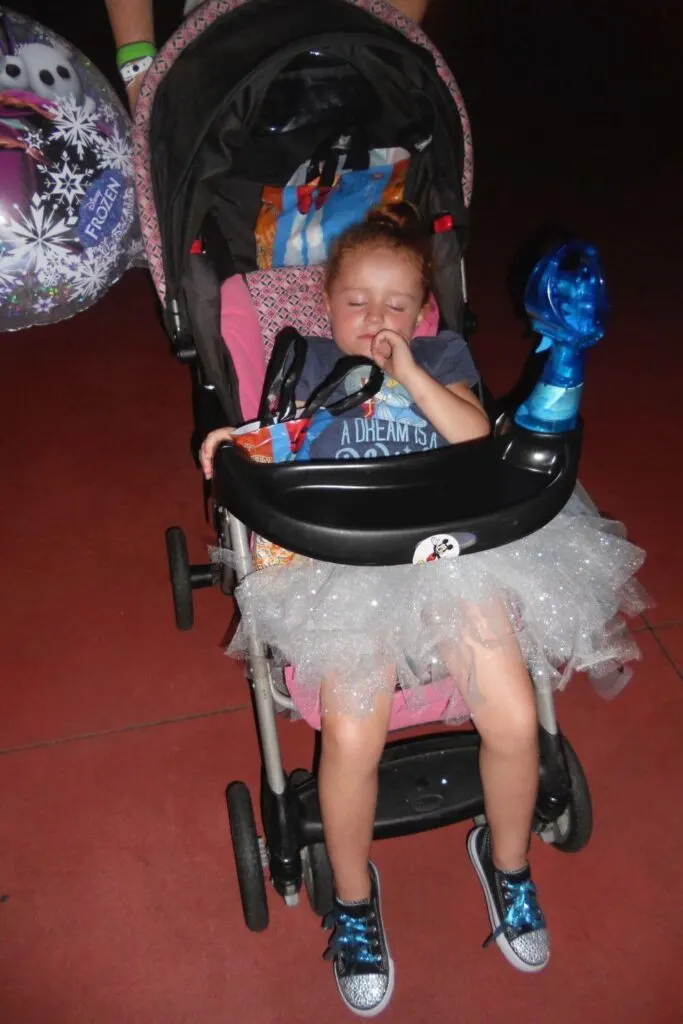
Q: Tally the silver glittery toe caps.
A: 2